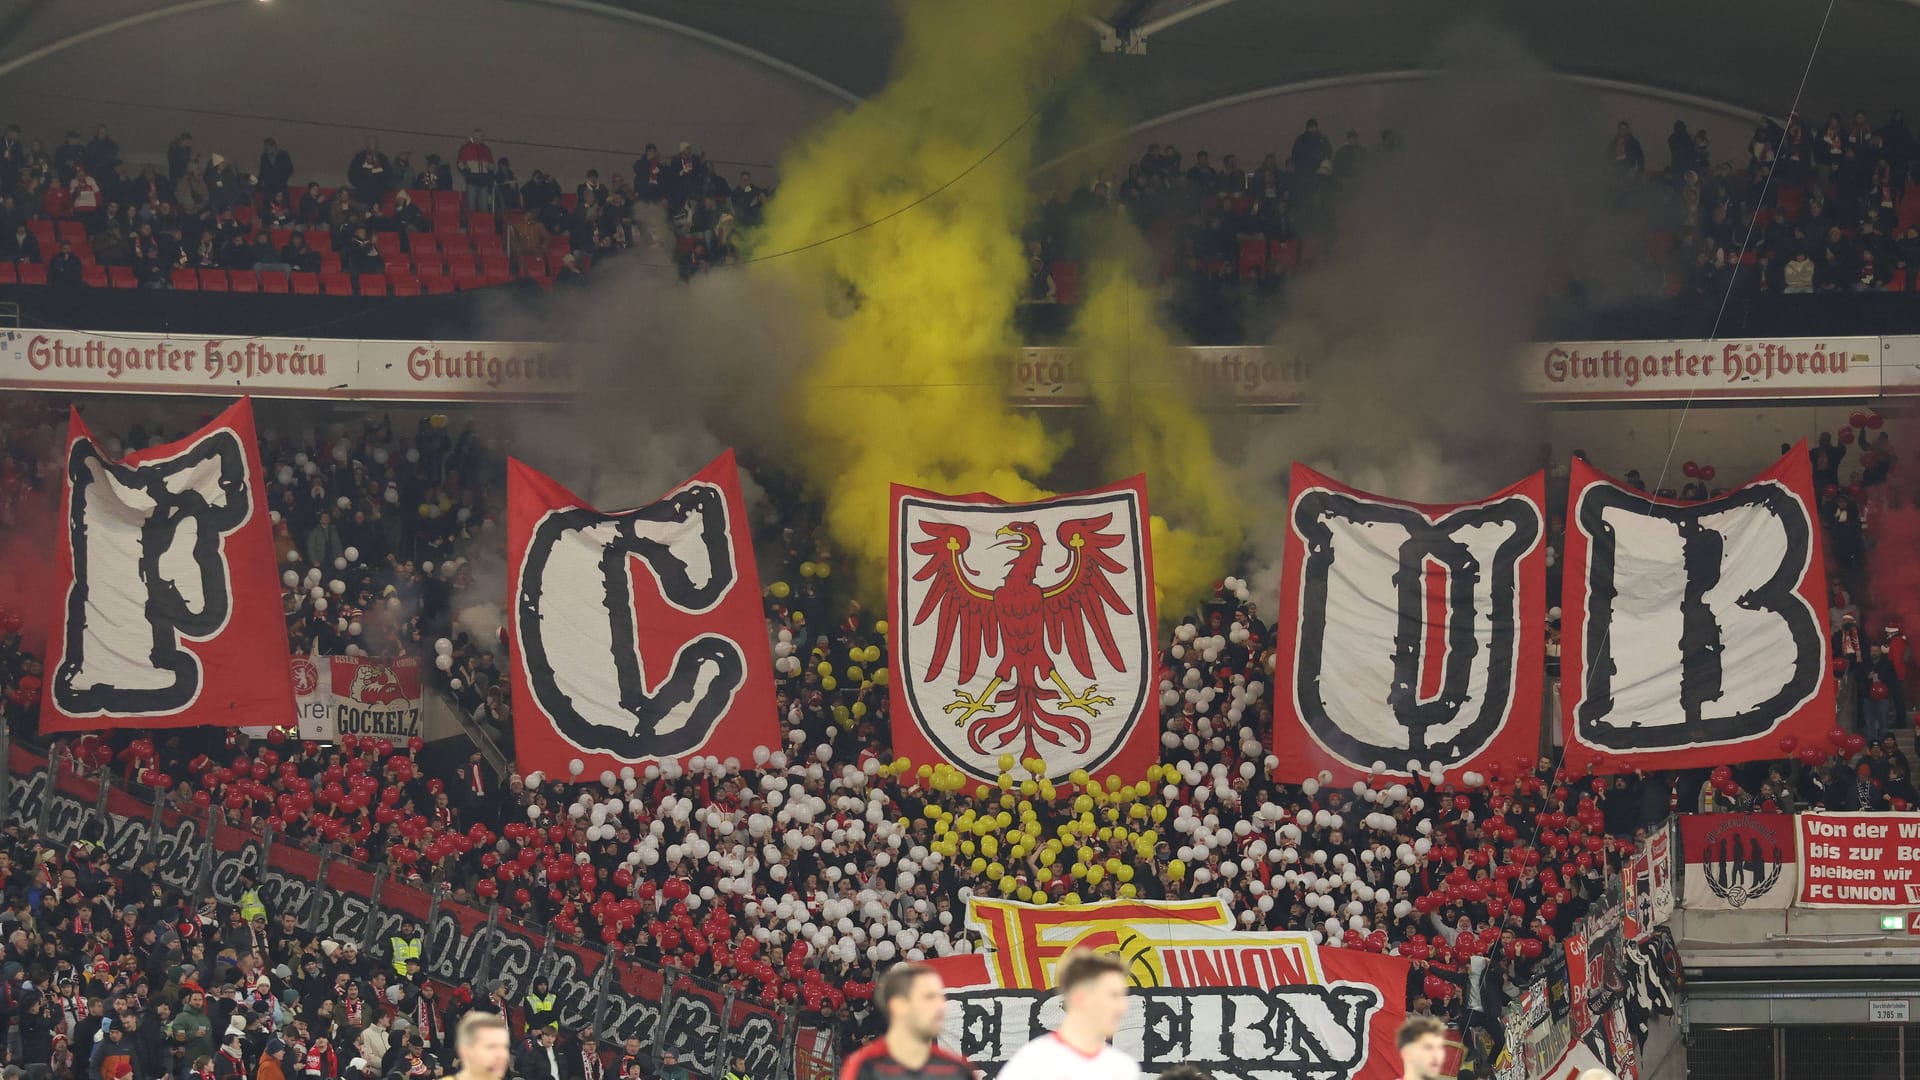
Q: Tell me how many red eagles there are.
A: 1